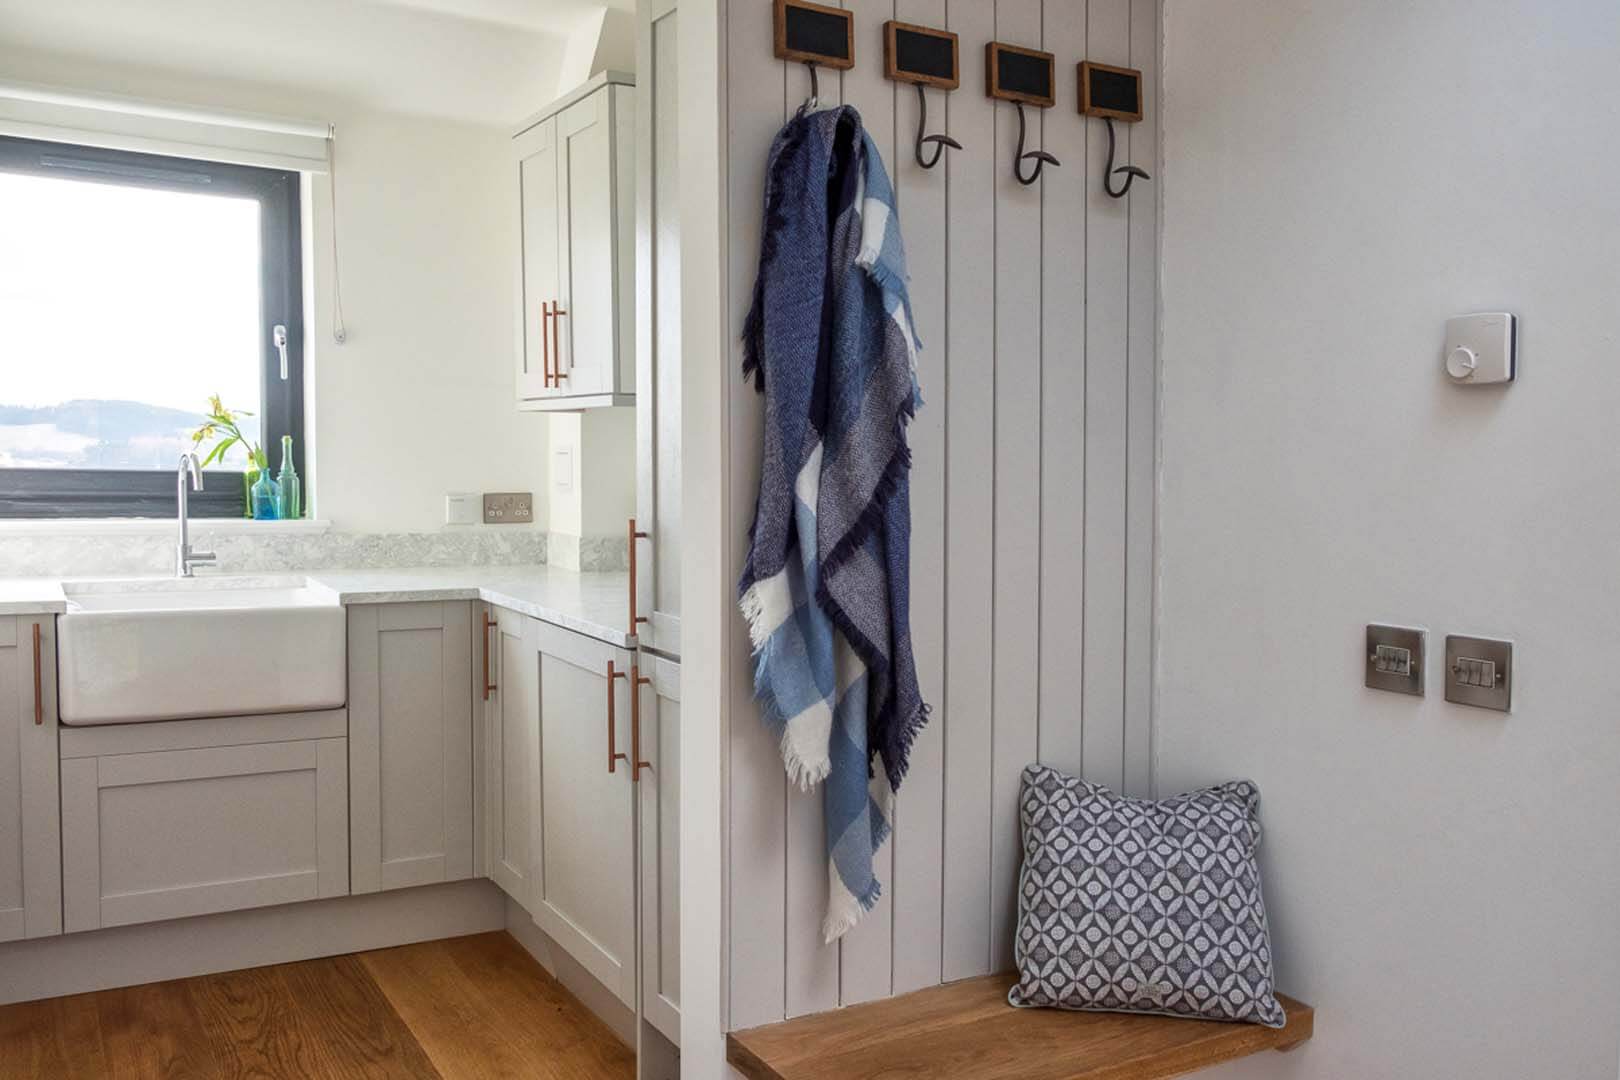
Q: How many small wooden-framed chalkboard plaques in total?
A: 4